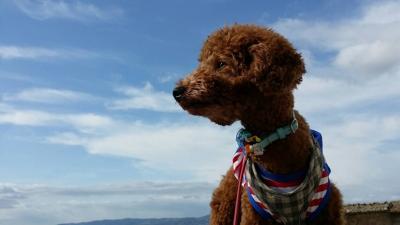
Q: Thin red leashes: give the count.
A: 1